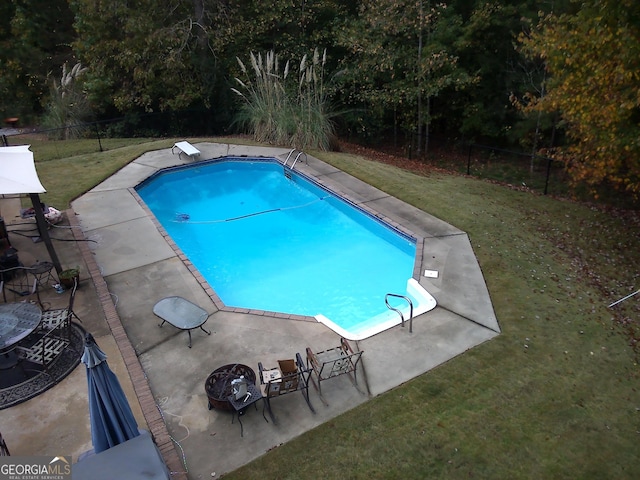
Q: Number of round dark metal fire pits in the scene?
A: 1